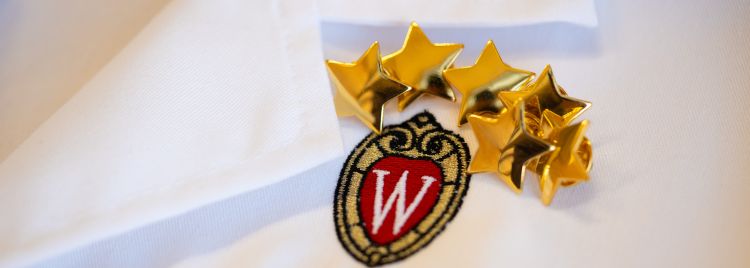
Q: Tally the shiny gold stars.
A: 6